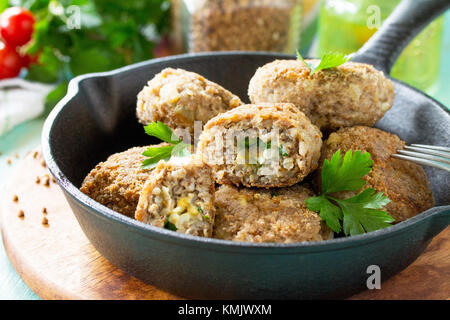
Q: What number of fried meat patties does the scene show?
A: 7